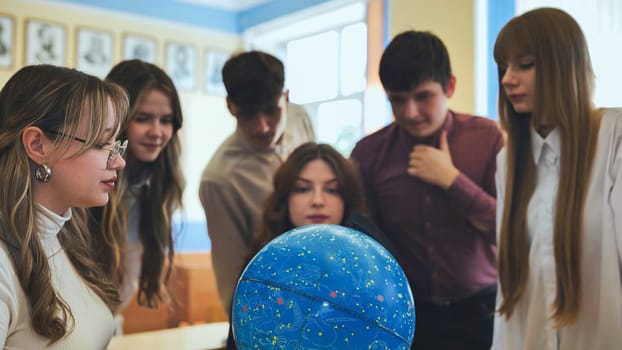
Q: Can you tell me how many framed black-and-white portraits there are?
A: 6